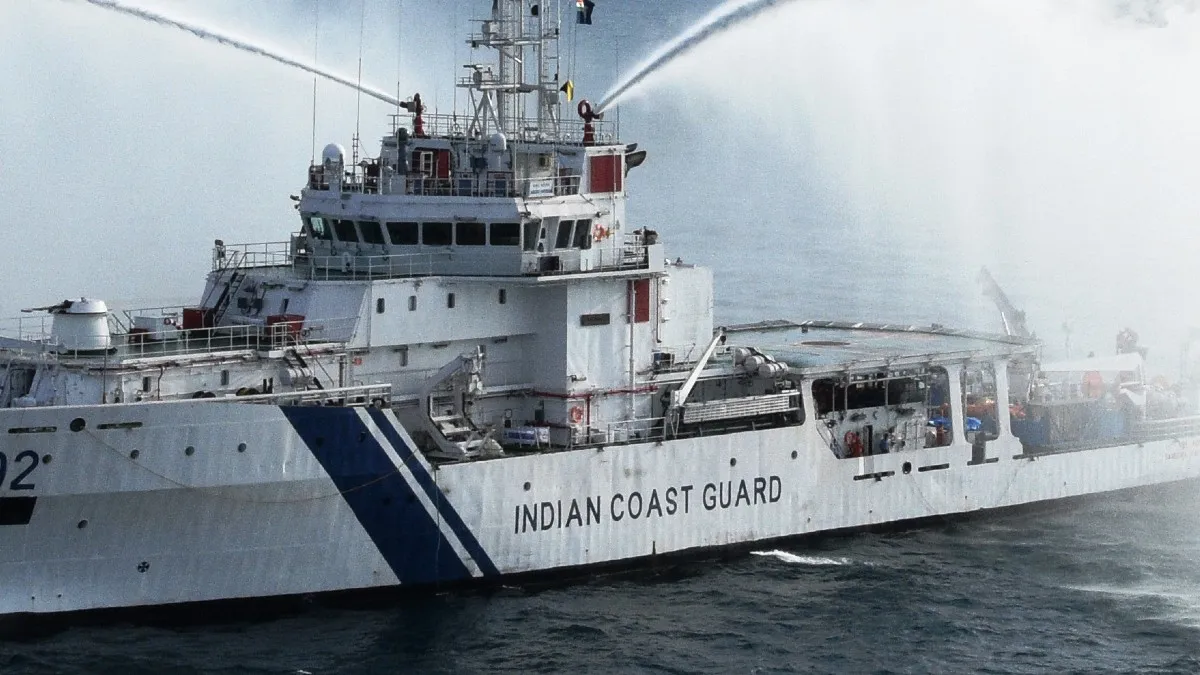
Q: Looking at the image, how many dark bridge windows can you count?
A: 10